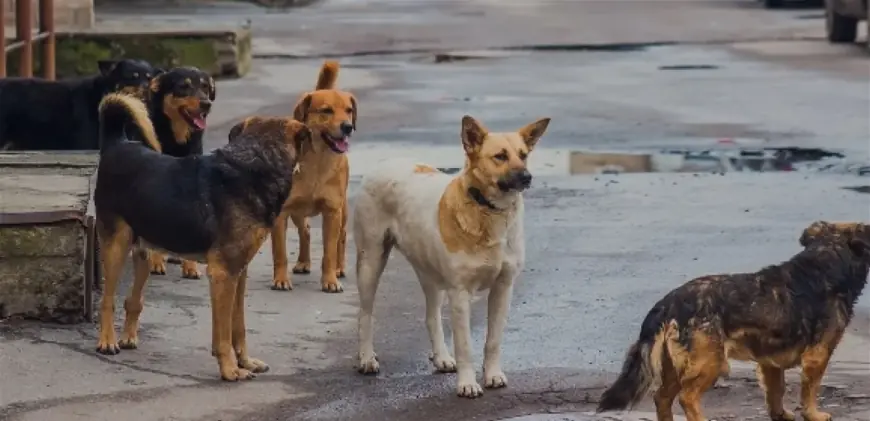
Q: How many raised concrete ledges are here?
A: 2